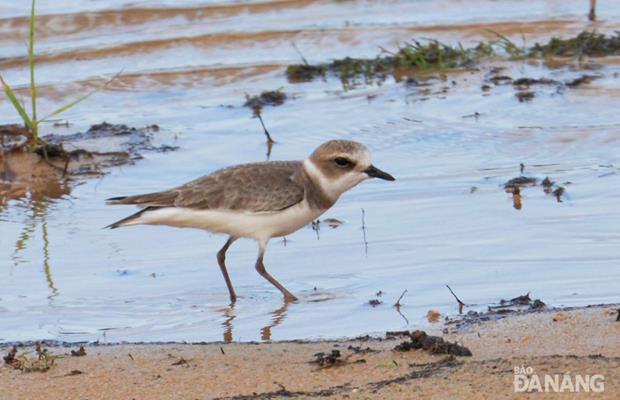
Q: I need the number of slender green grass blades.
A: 3